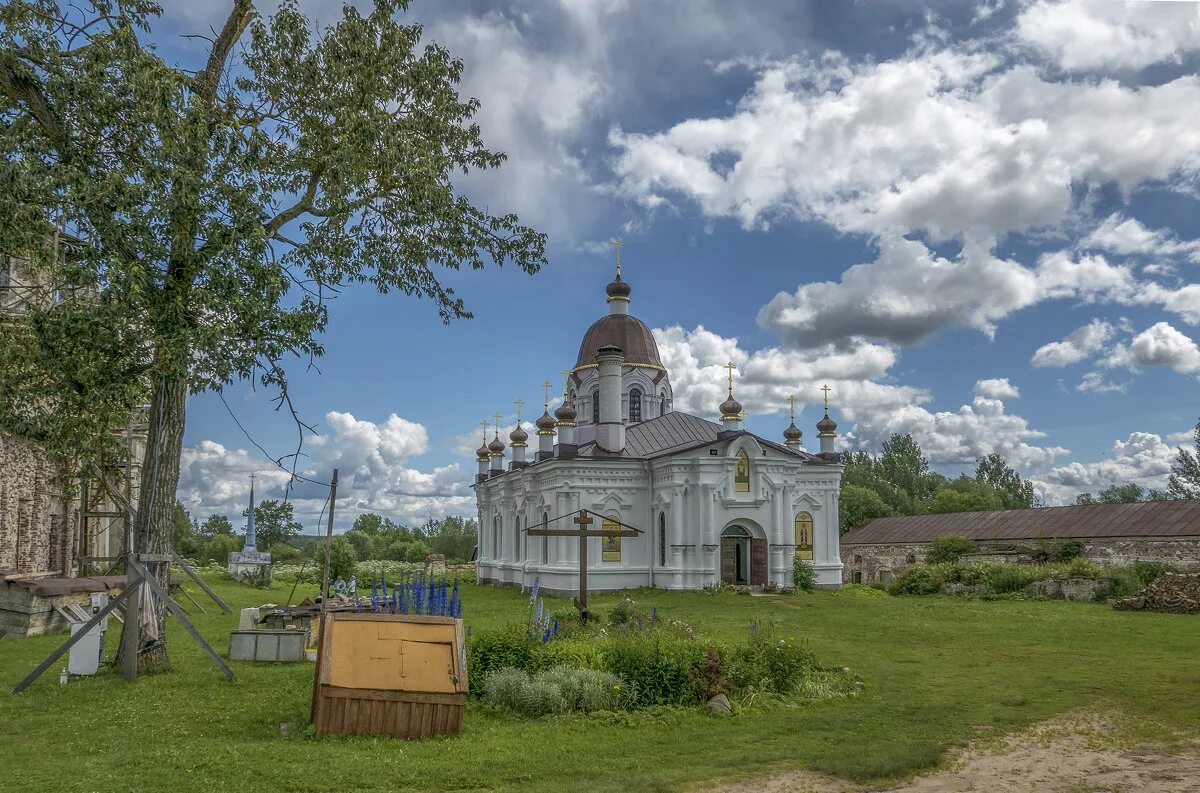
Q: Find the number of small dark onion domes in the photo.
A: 9